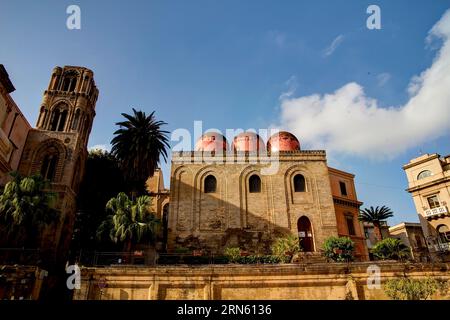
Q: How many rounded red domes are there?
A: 3